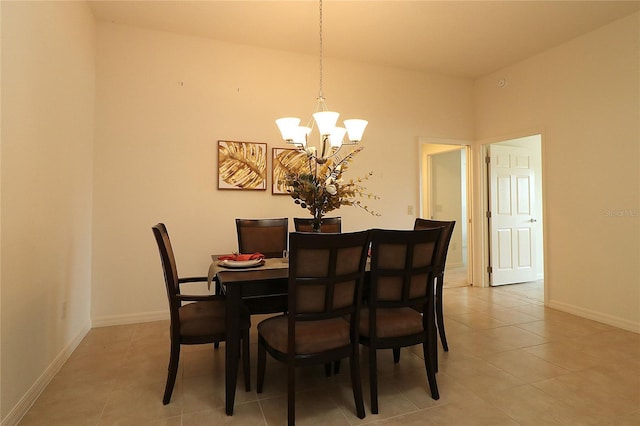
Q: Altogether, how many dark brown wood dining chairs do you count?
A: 6